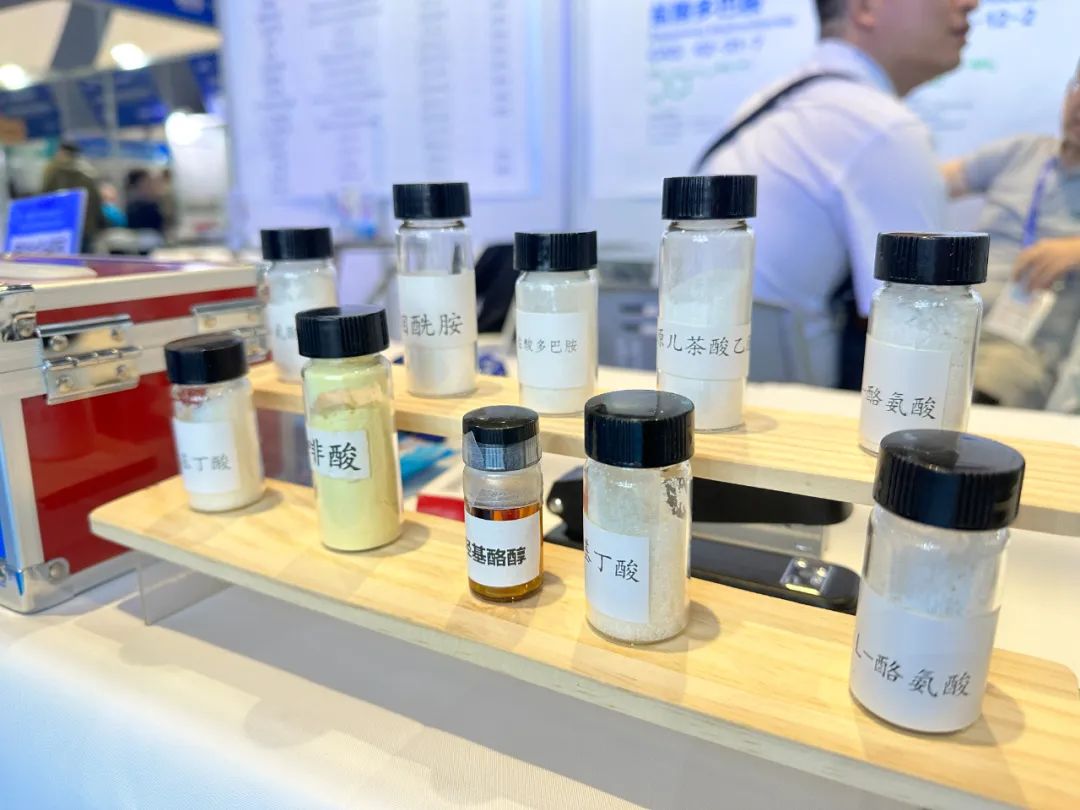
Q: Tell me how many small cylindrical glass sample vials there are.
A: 10